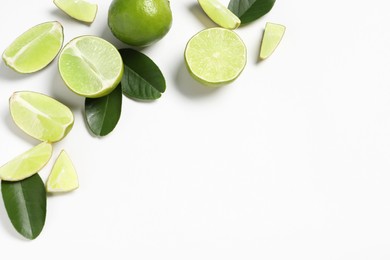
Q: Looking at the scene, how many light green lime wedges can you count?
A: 7